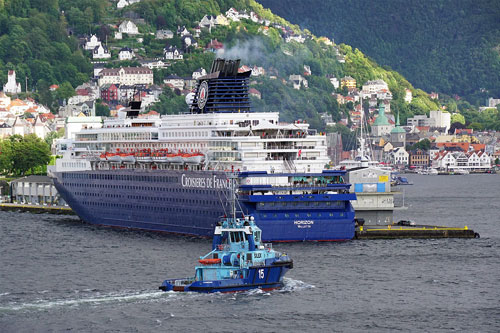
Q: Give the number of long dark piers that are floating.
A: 1